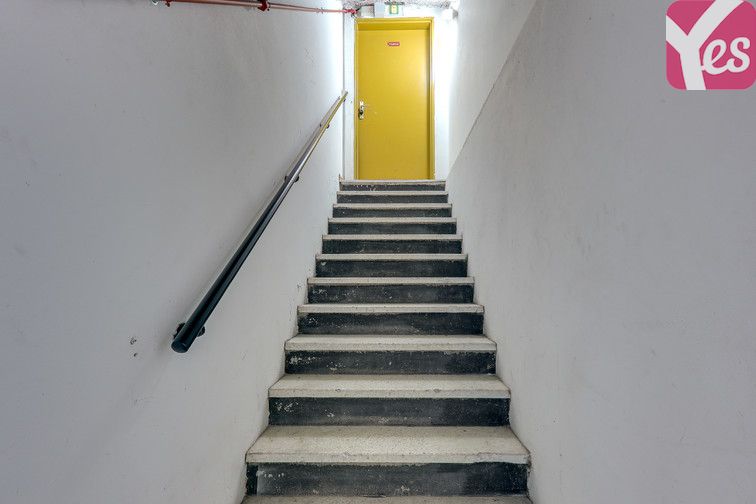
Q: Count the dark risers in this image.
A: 11